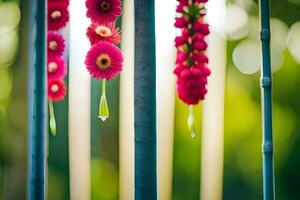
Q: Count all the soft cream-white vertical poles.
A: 4